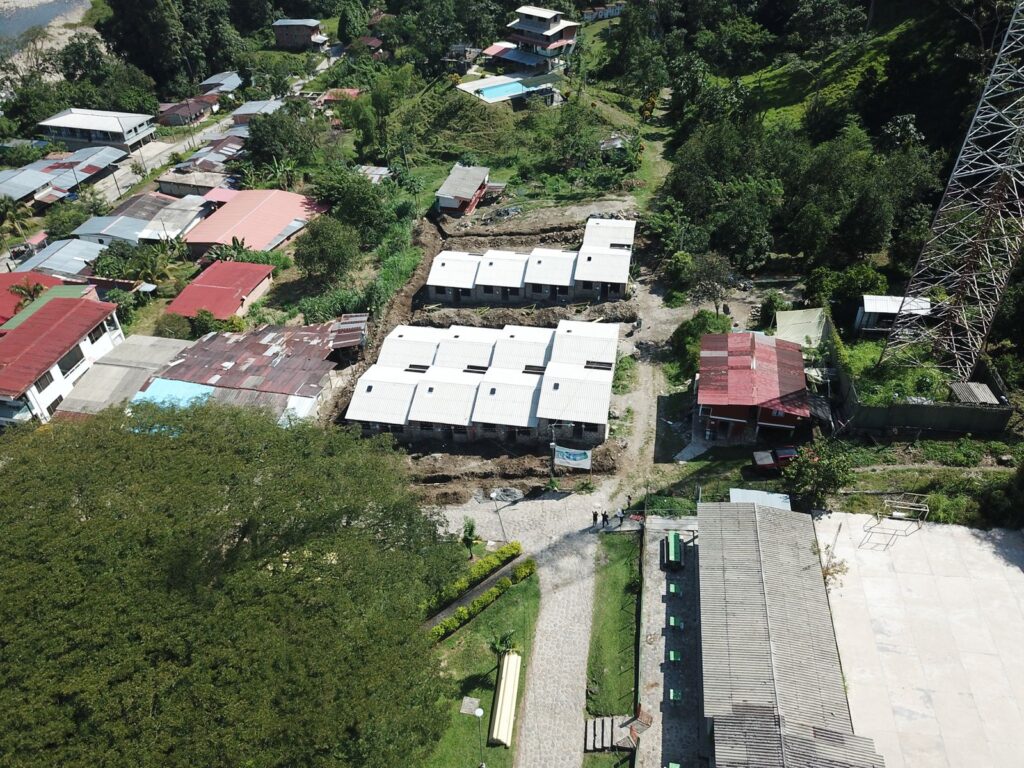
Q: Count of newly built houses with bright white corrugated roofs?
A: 13